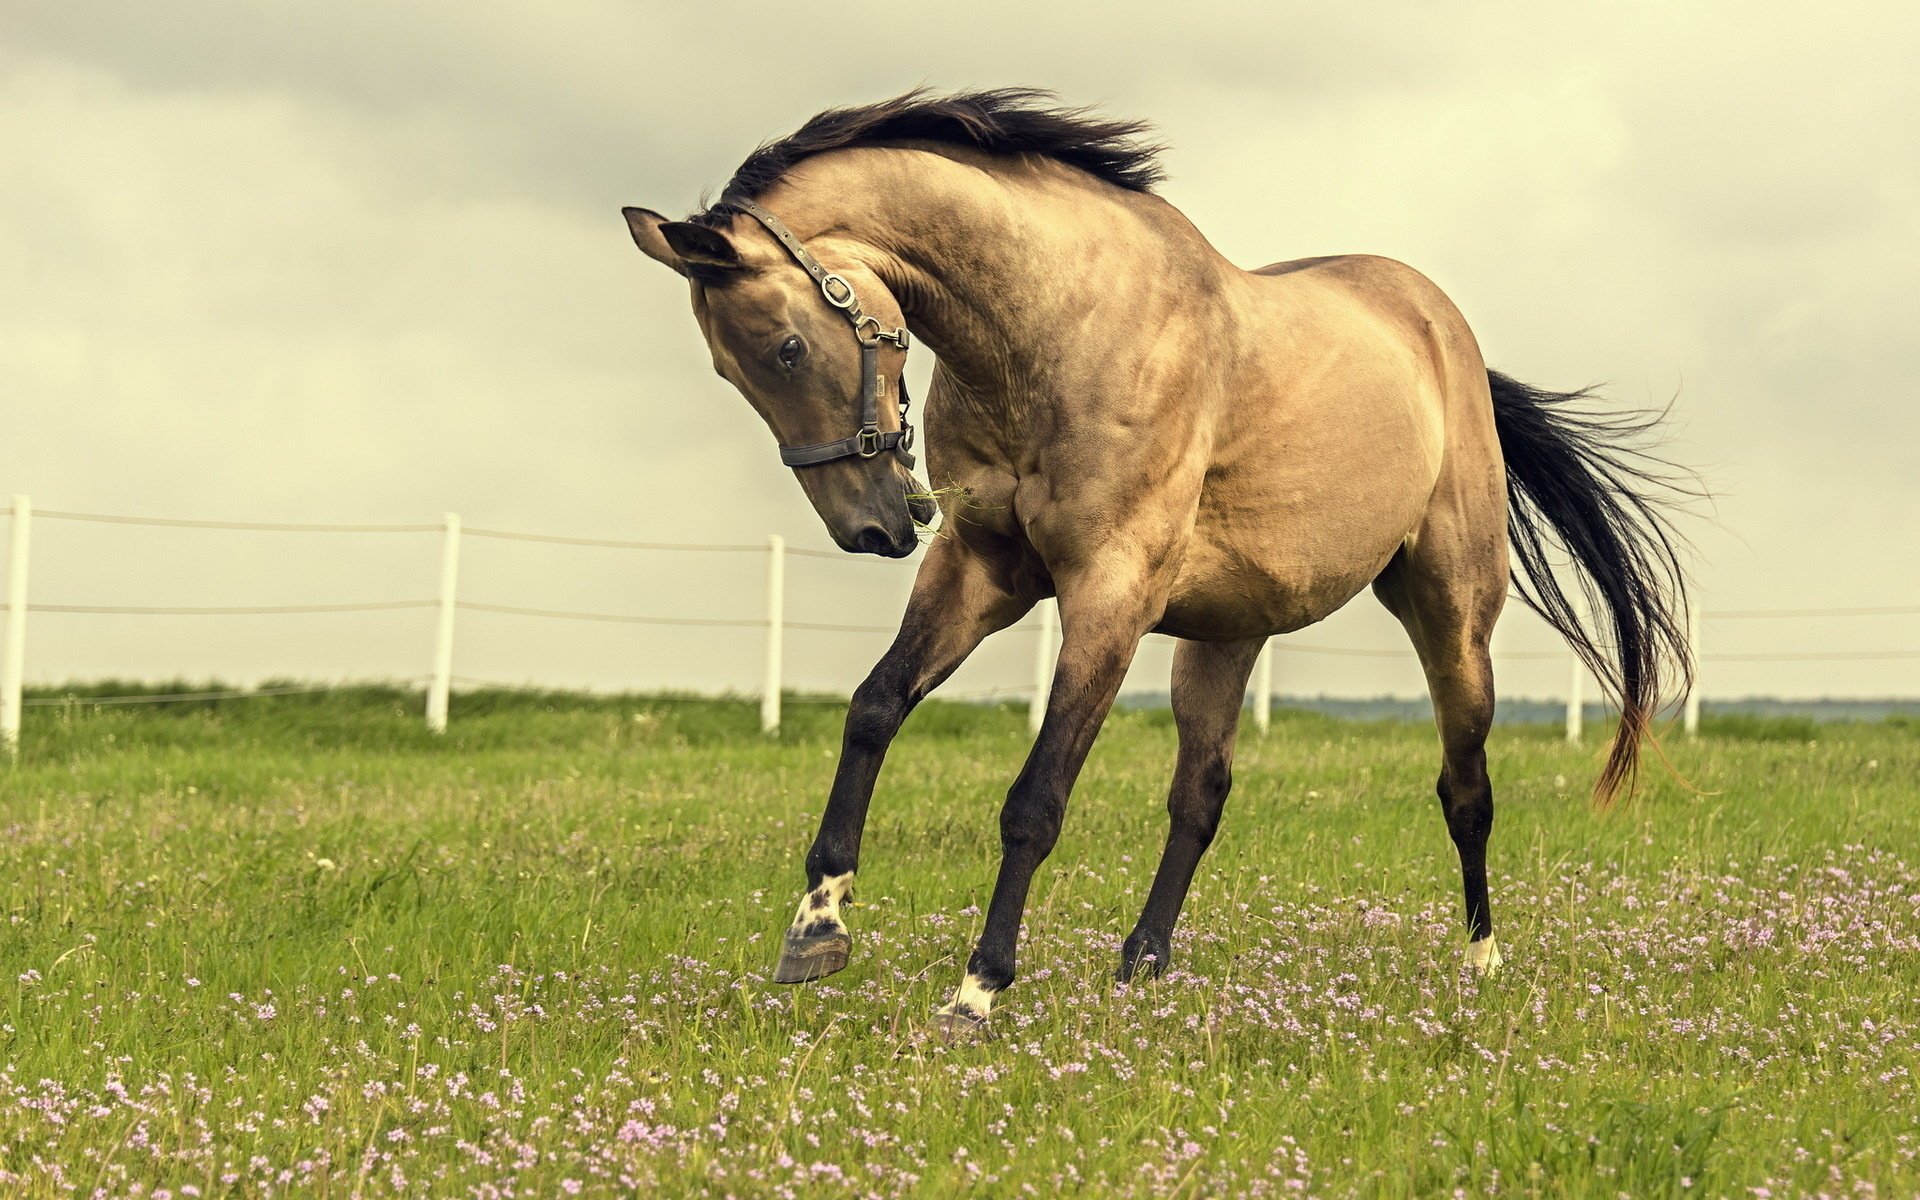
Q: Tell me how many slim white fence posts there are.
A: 7